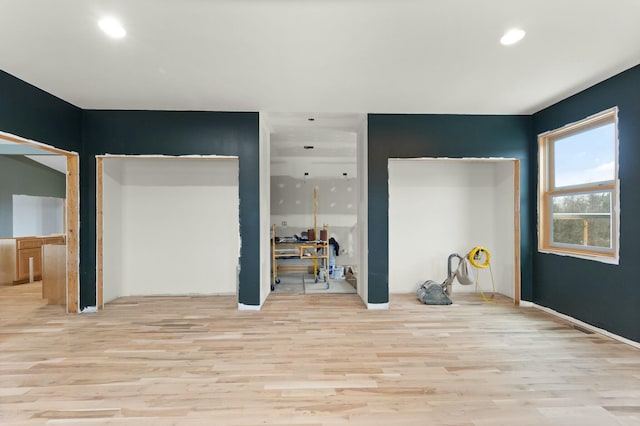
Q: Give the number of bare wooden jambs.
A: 3